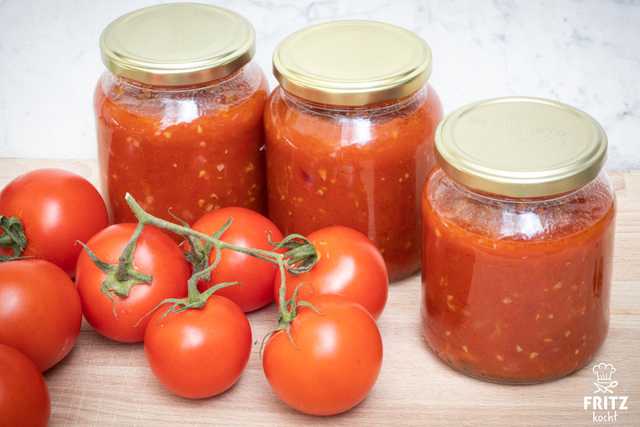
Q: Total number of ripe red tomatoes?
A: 8